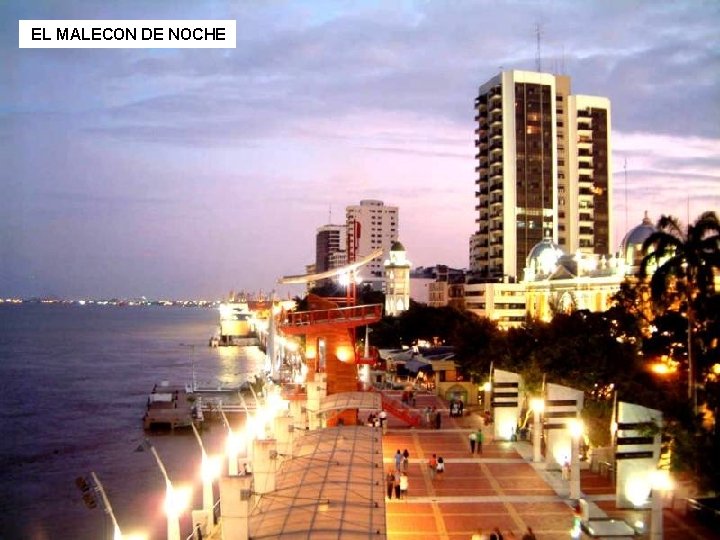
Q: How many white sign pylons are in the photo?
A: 3